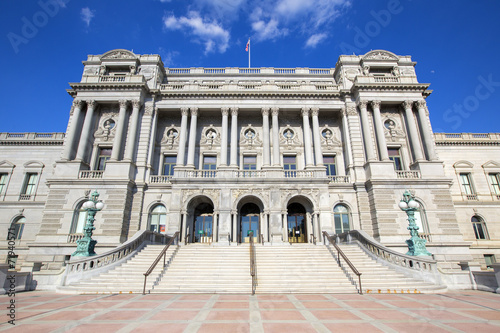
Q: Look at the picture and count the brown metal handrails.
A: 3